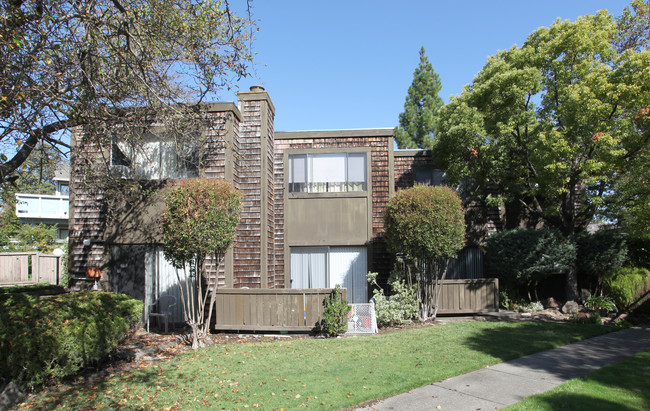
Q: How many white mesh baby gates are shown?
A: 1